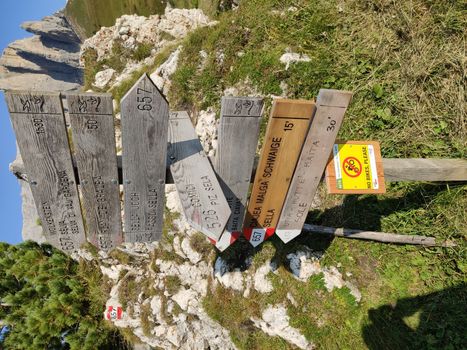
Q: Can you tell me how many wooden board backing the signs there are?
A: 8